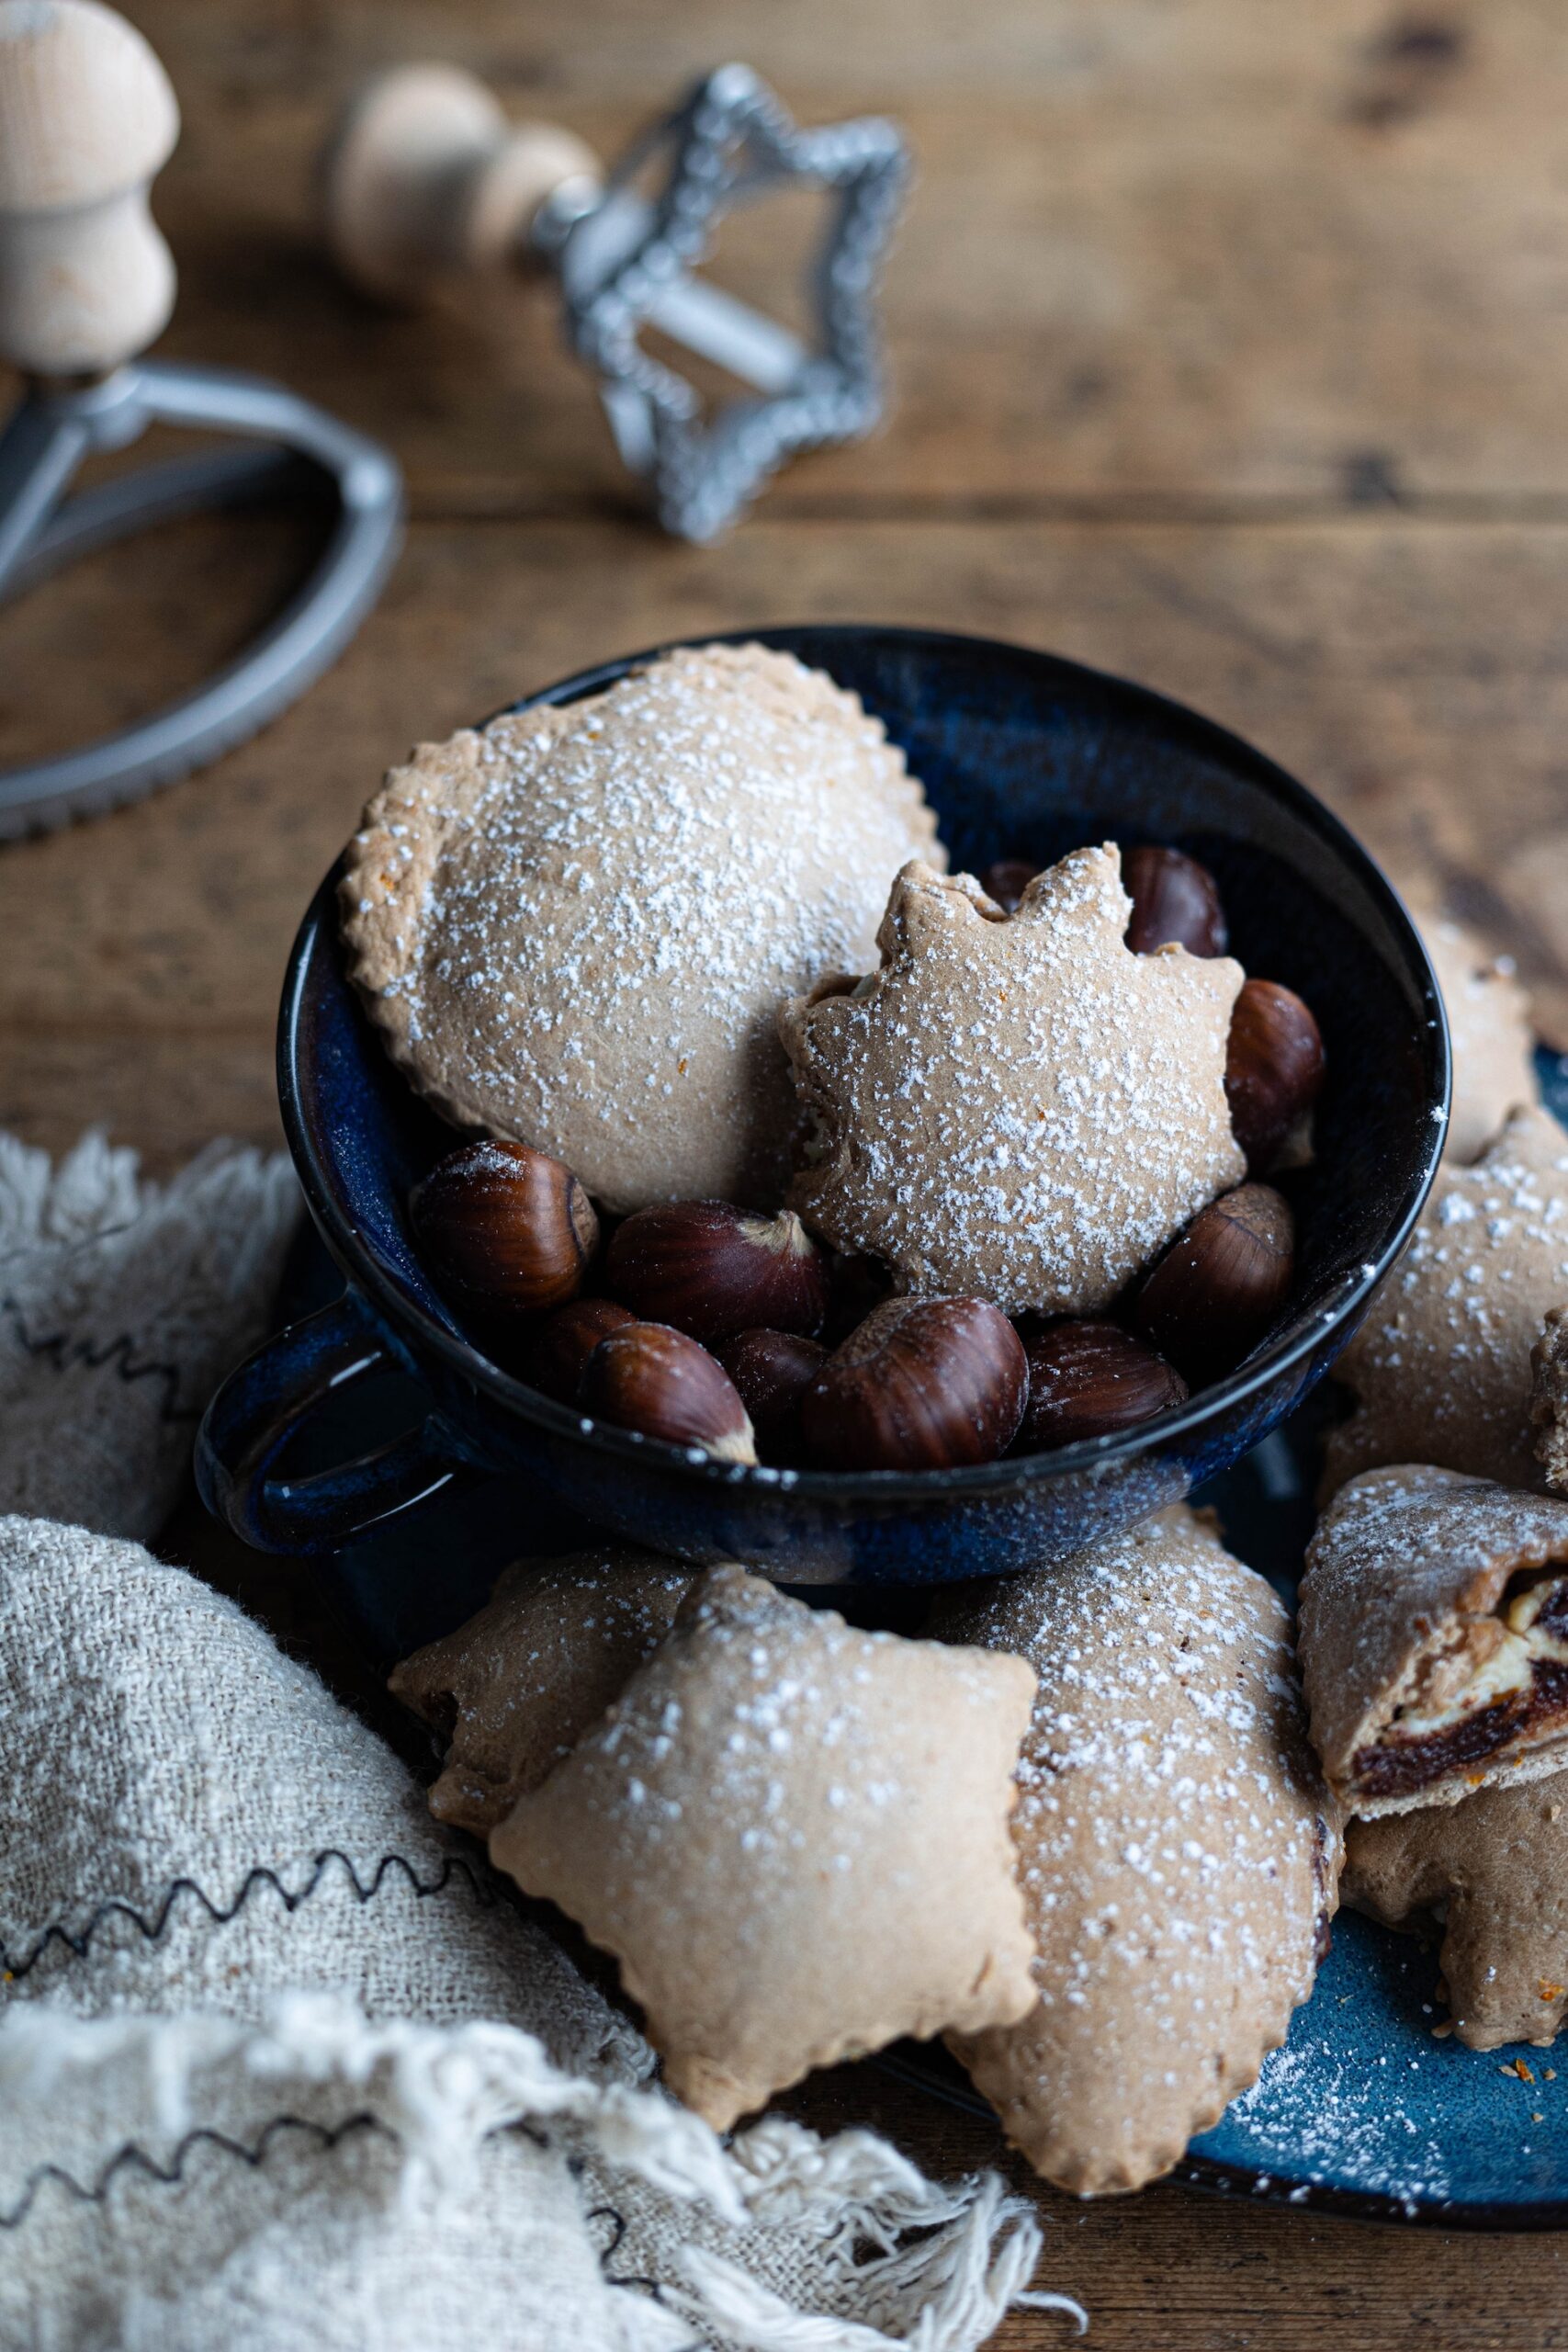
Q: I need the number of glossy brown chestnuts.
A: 11